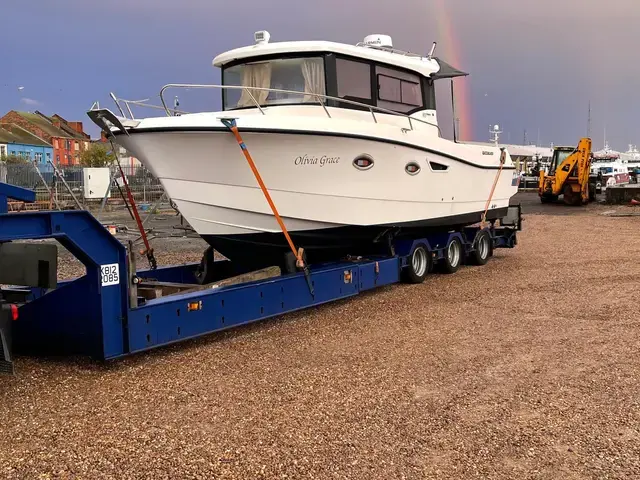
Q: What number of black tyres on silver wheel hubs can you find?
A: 3